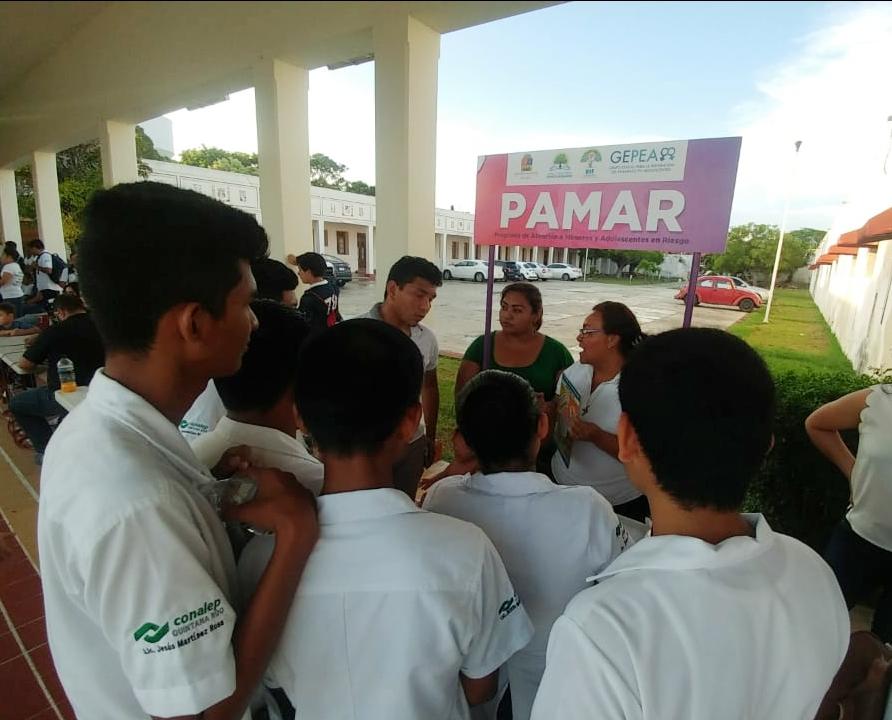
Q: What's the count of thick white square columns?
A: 5